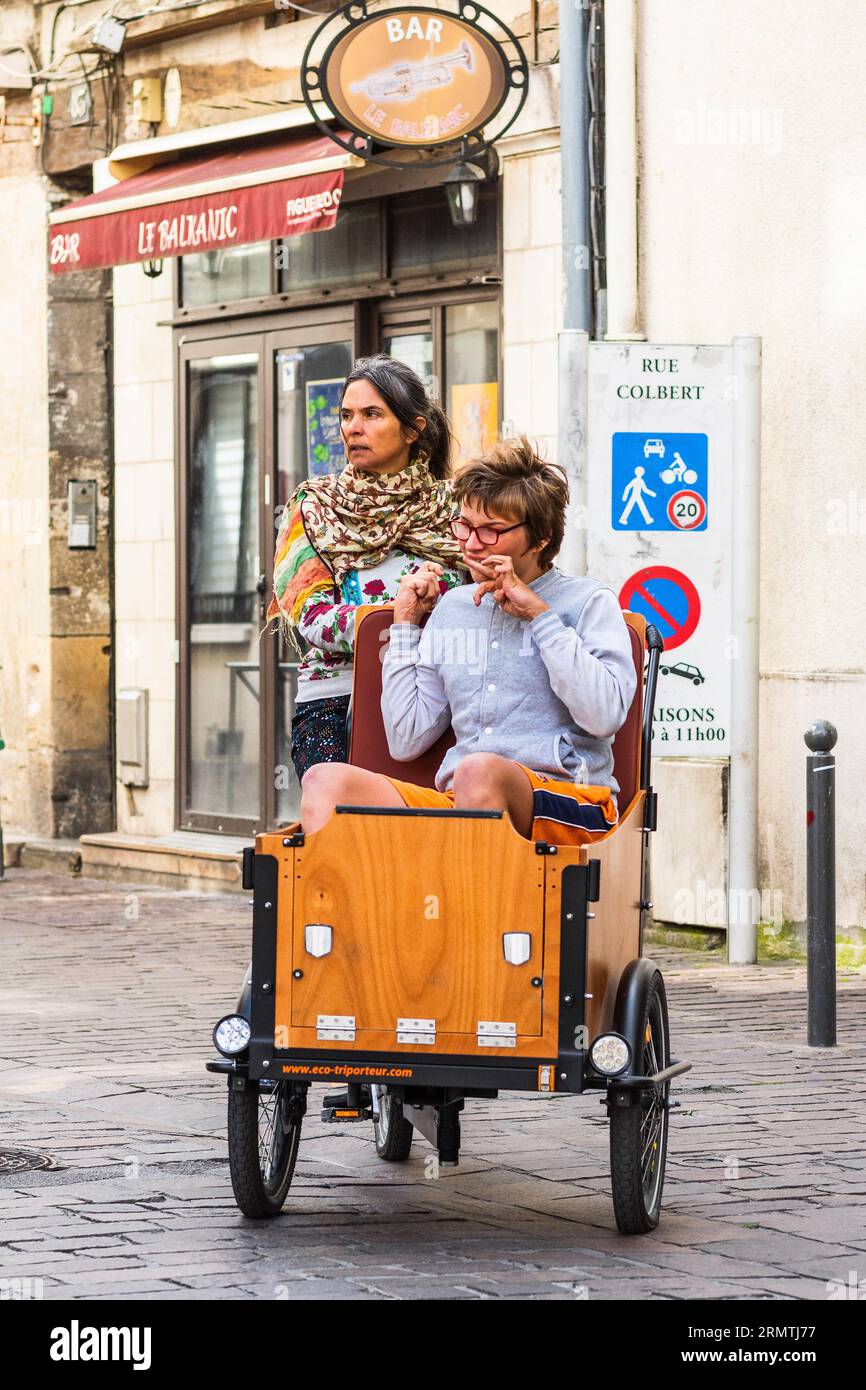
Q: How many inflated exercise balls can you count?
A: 0